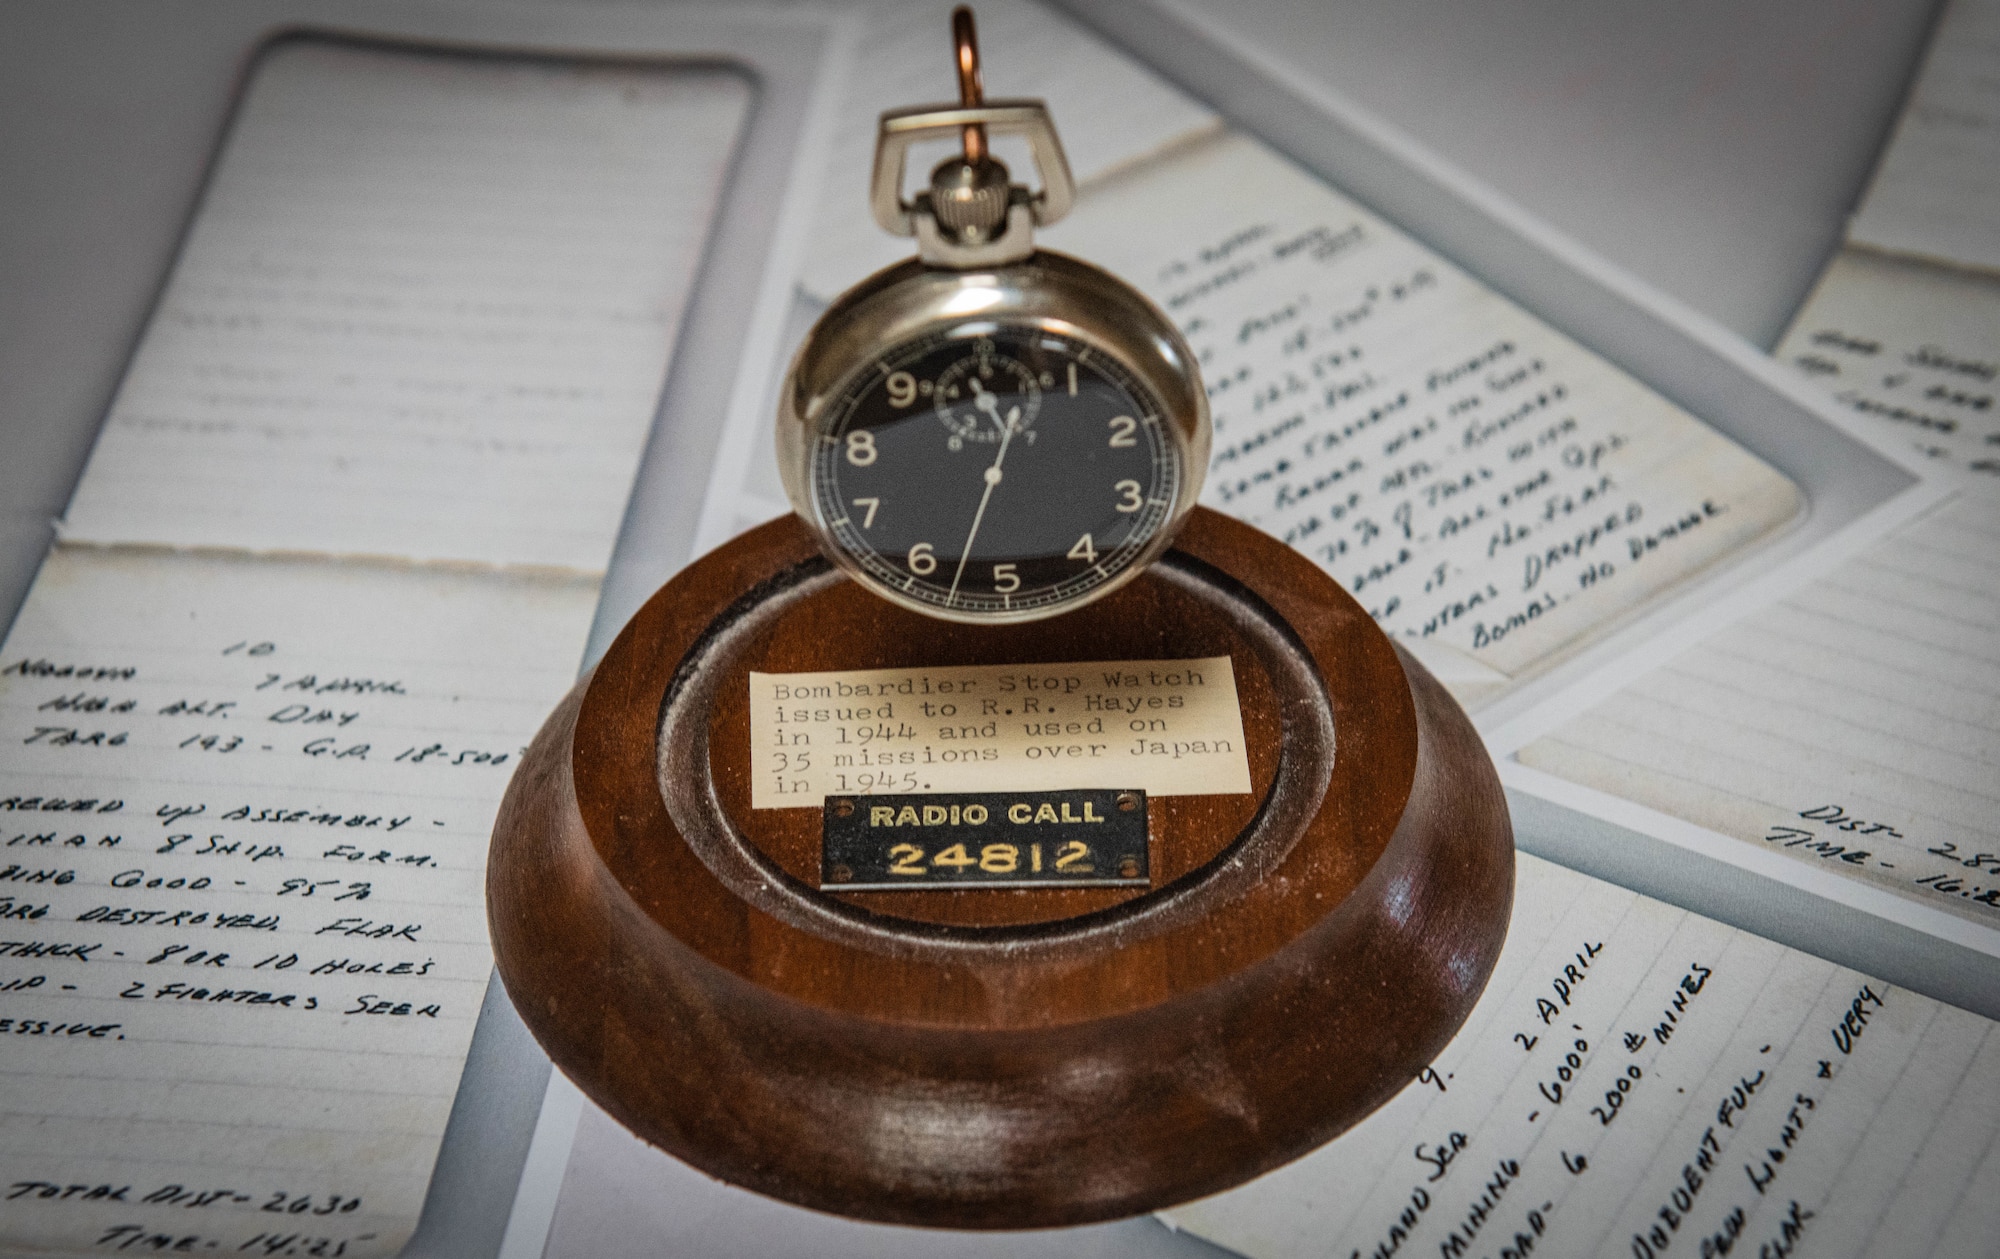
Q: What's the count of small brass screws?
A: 4